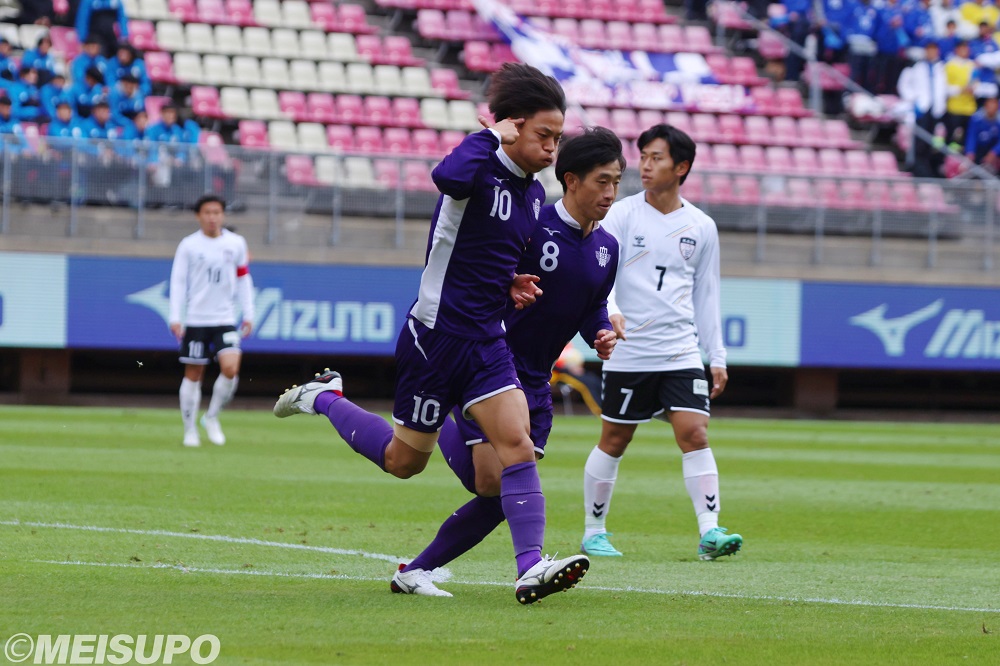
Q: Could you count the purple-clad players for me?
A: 2